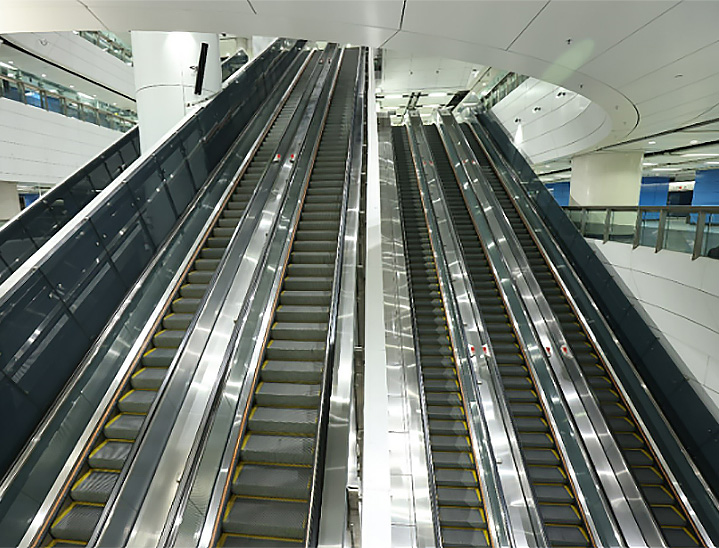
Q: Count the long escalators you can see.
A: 5